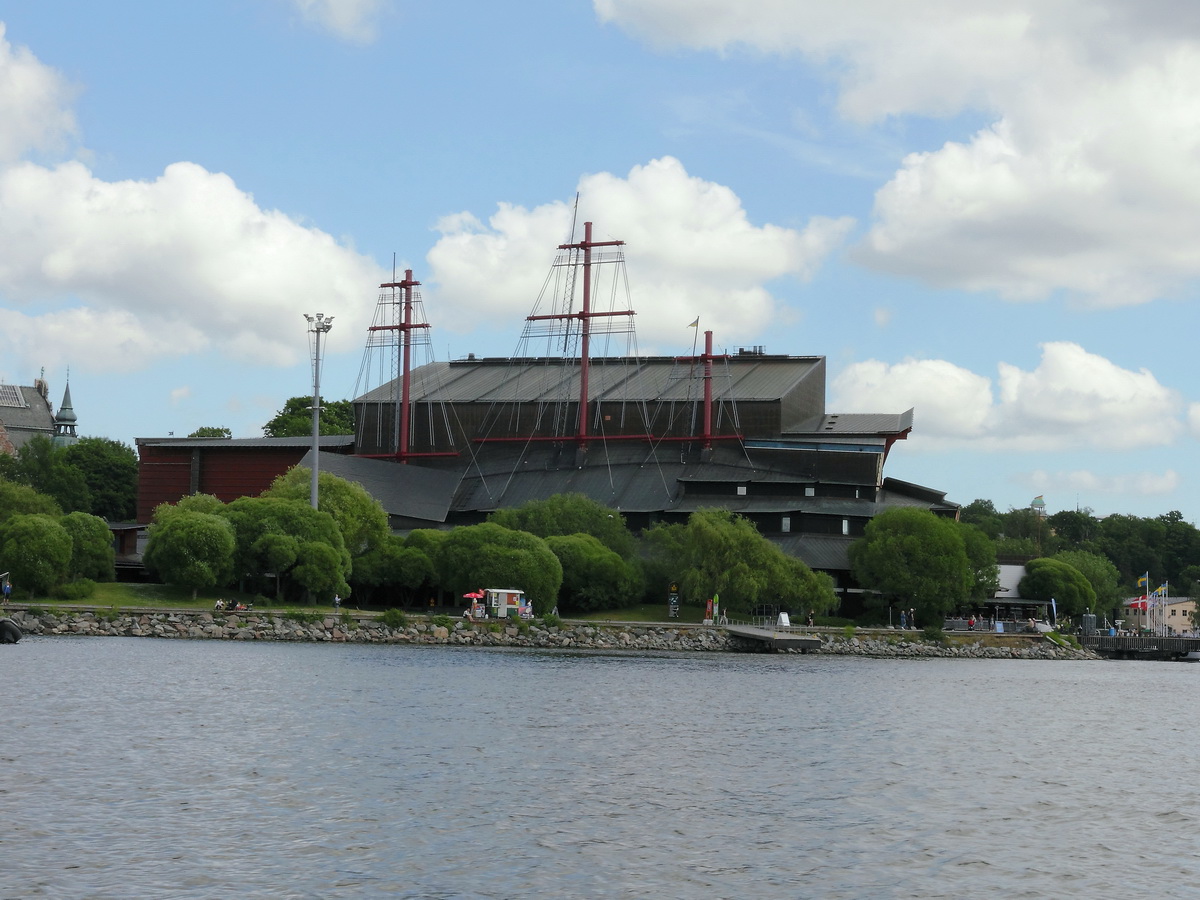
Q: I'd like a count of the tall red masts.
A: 3